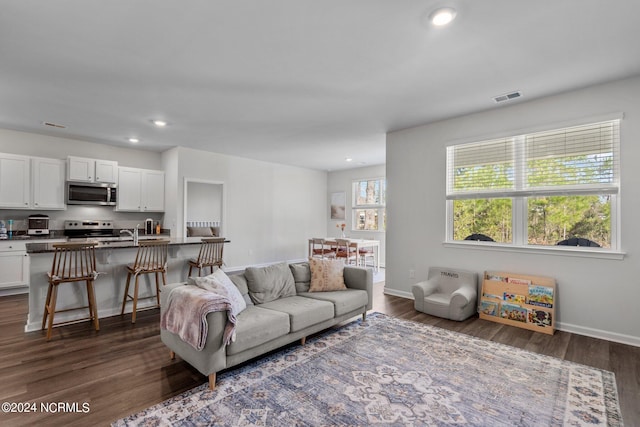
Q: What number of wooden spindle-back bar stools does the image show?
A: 3